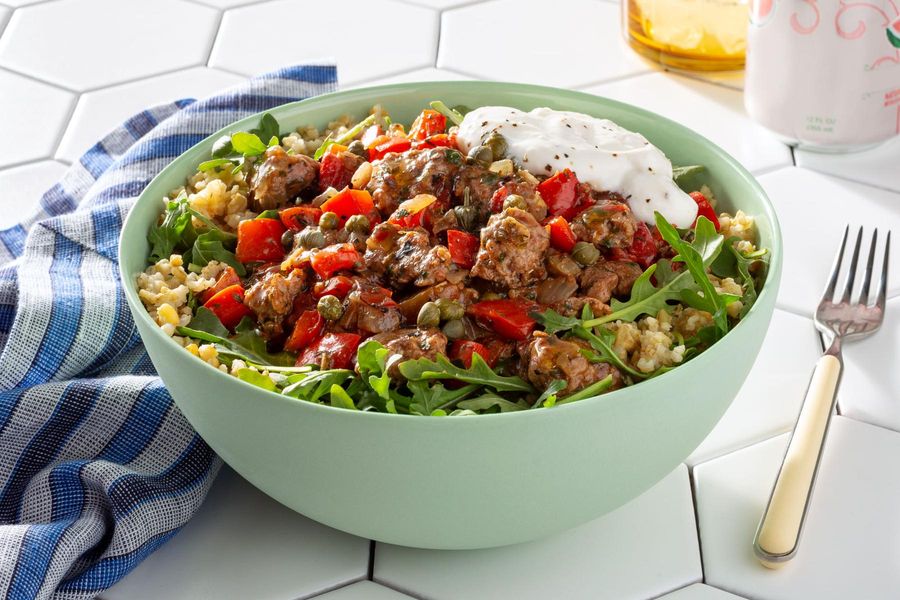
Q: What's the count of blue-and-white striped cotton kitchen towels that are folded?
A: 1